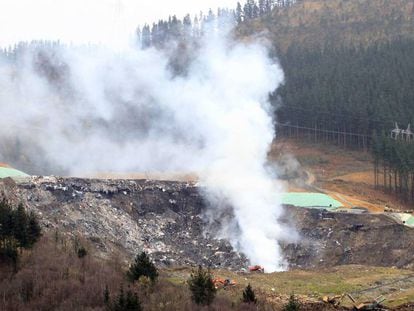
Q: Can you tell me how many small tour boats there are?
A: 0